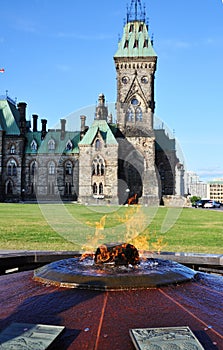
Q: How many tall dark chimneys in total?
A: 5